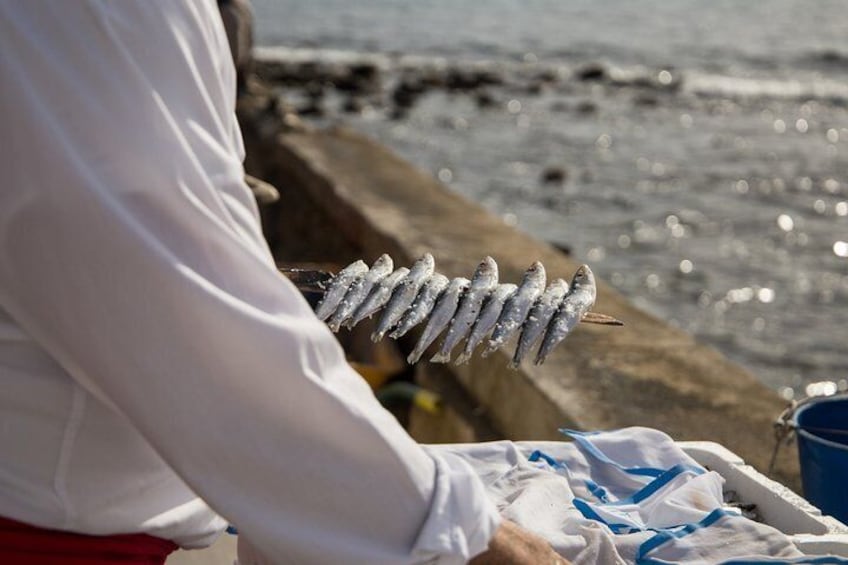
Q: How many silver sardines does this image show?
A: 11